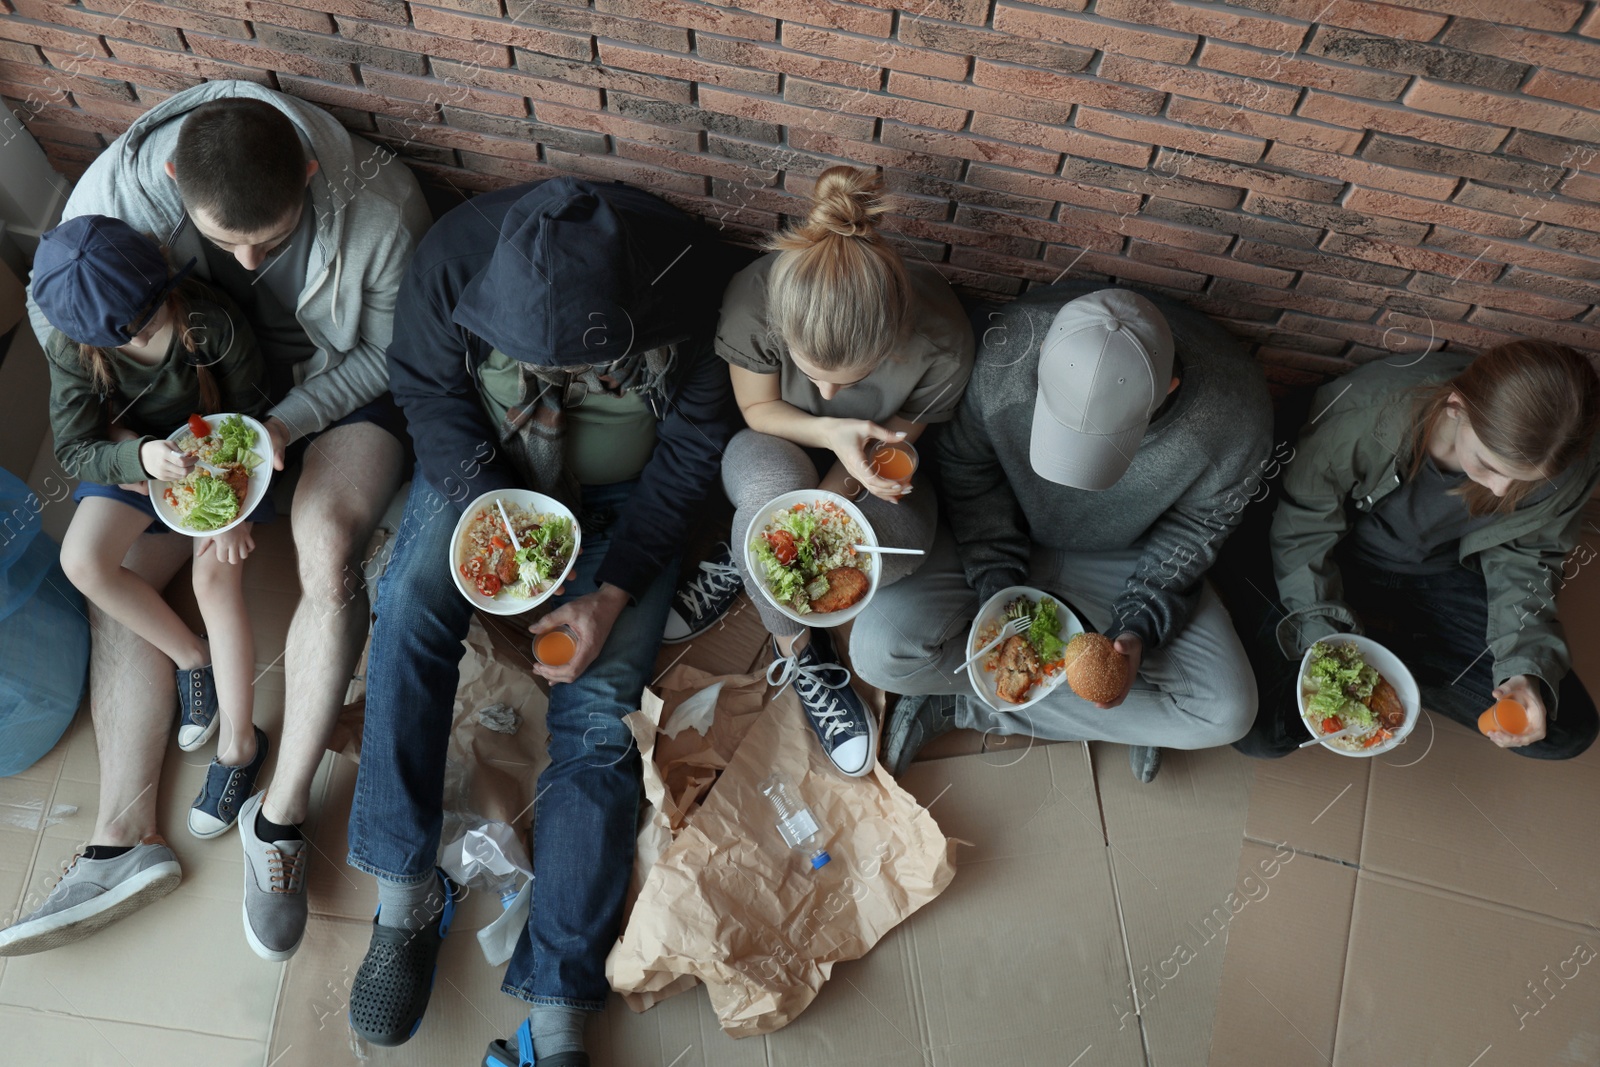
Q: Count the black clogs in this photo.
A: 2